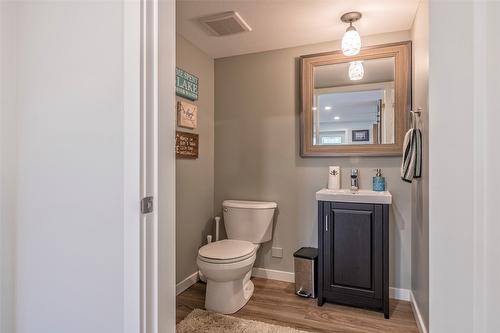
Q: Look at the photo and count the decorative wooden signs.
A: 3